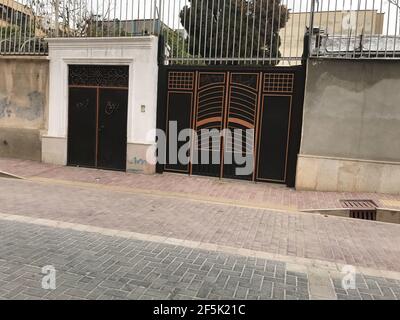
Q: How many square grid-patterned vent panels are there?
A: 2